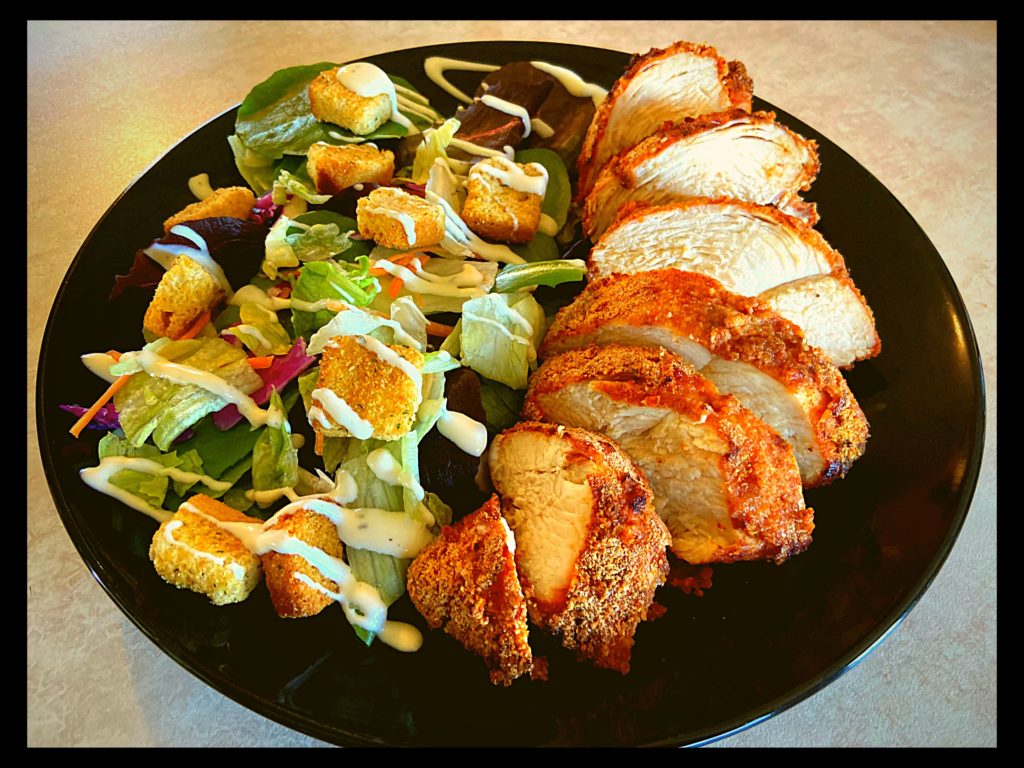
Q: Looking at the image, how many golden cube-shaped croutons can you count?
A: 9